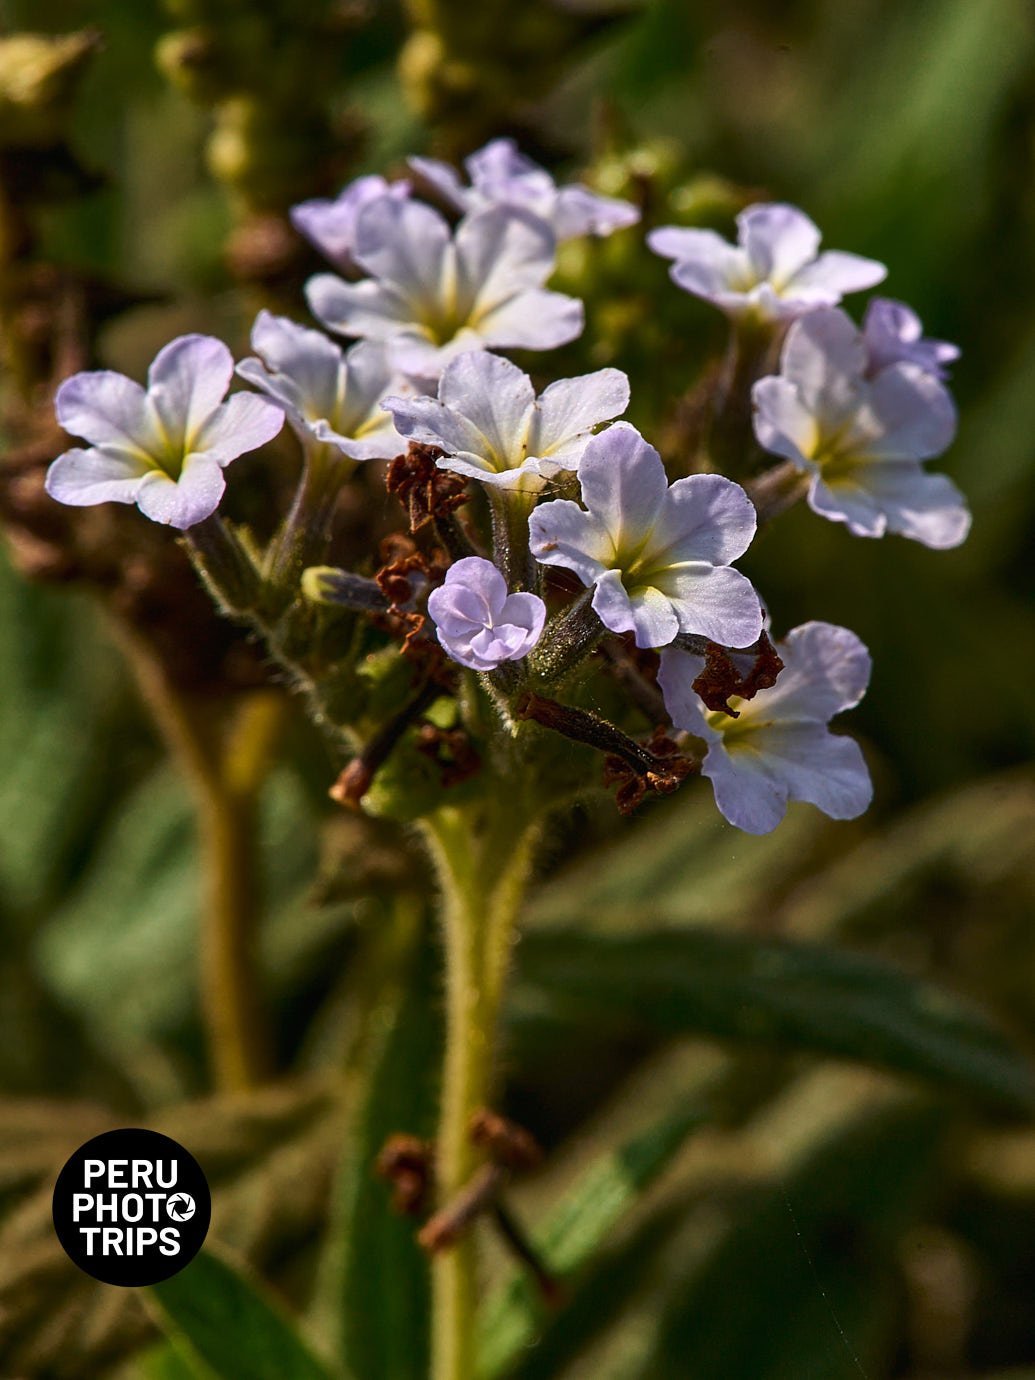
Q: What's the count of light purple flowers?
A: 12